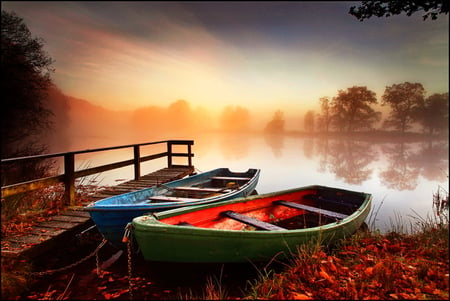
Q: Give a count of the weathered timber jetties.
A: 1